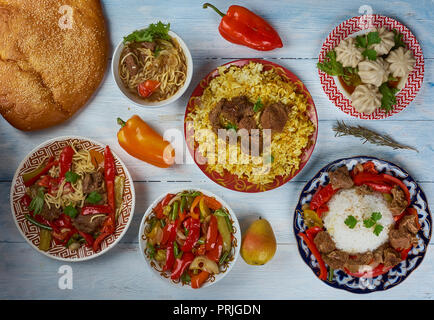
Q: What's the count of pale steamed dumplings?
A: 5